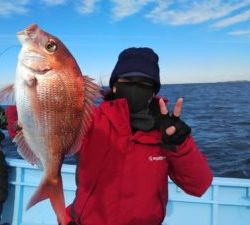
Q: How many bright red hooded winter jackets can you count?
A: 1